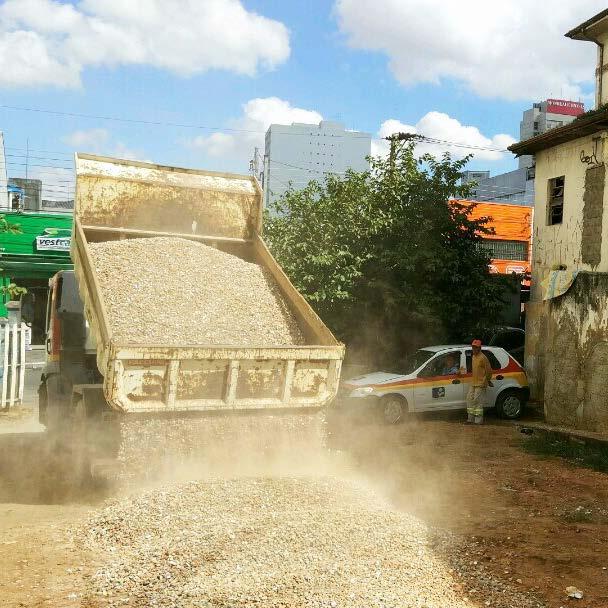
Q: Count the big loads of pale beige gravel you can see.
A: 2